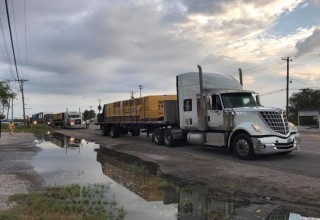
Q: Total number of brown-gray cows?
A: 0